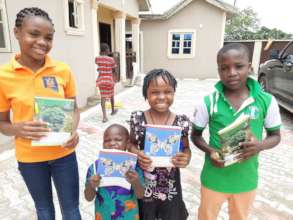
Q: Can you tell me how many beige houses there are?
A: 2